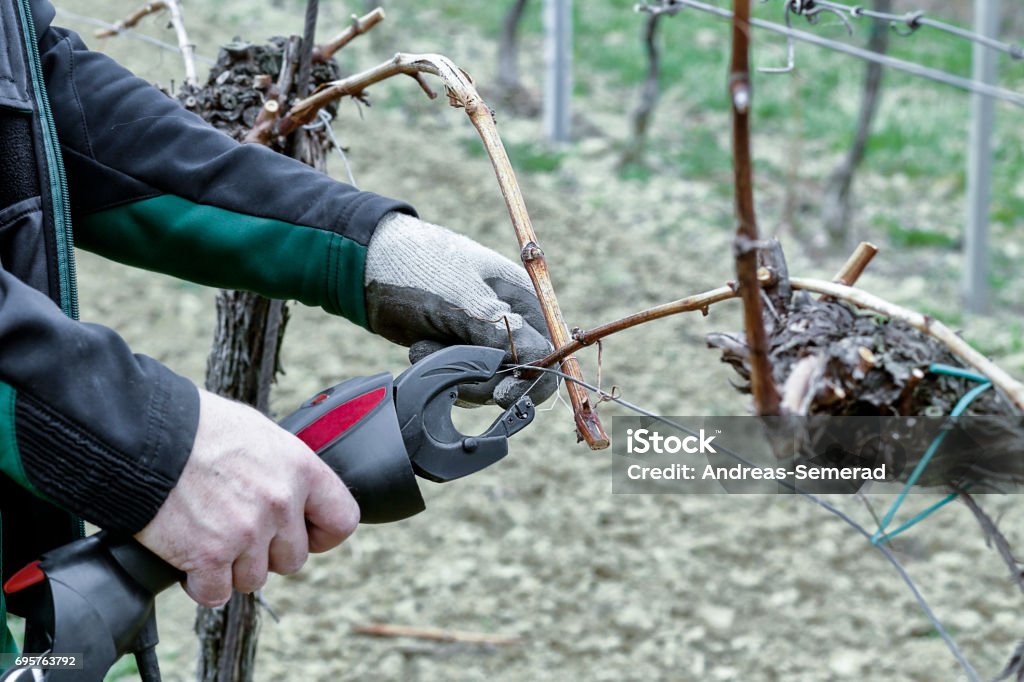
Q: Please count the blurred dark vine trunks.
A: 3